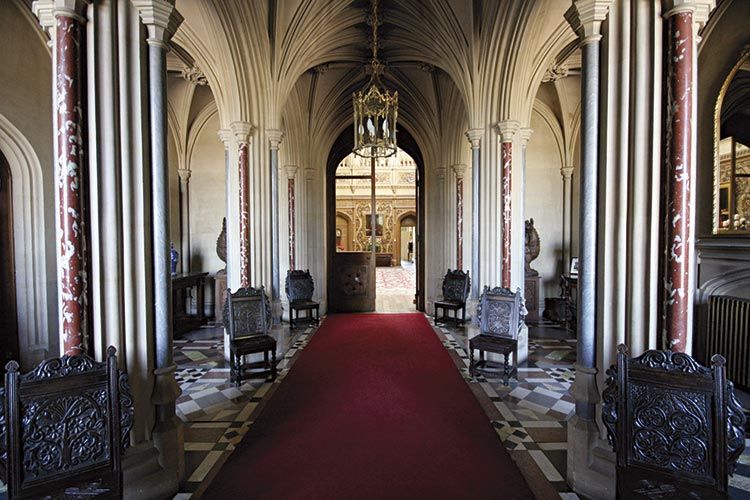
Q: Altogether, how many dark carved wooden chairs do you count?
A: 6